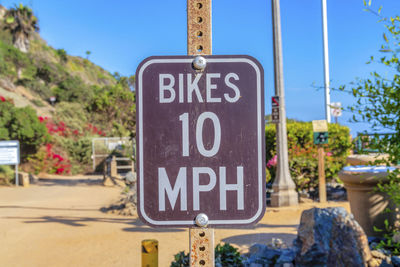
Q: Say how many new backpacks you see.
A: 0